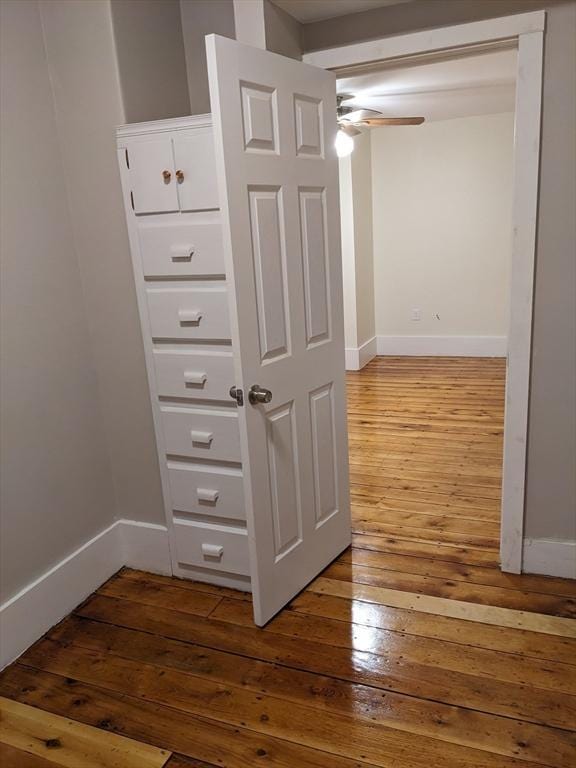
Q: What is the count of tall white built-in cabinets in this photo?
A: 1